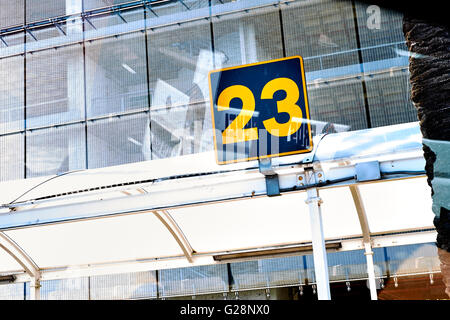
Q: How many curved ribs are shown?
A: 3